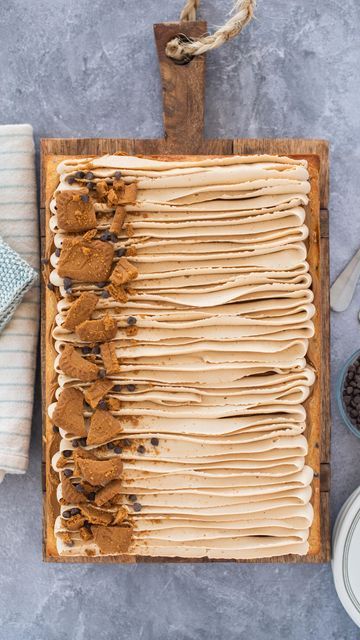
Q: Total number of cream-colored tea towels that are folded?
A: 1